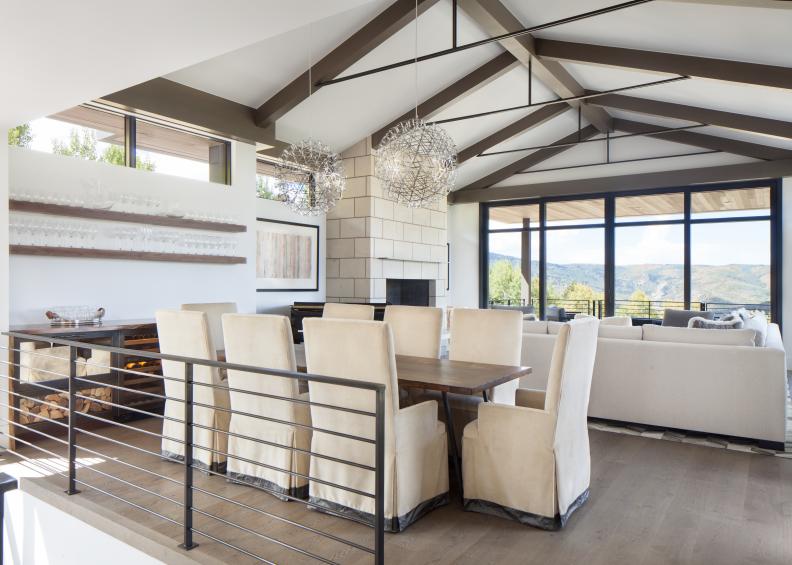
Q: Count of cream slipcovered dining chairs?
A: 8